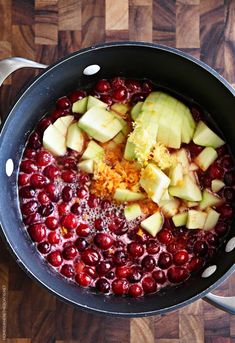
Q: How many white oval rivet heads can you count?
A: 4